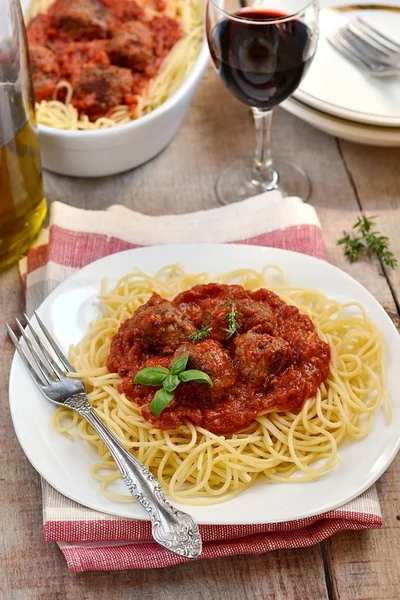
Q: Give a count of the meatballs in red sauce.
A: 8